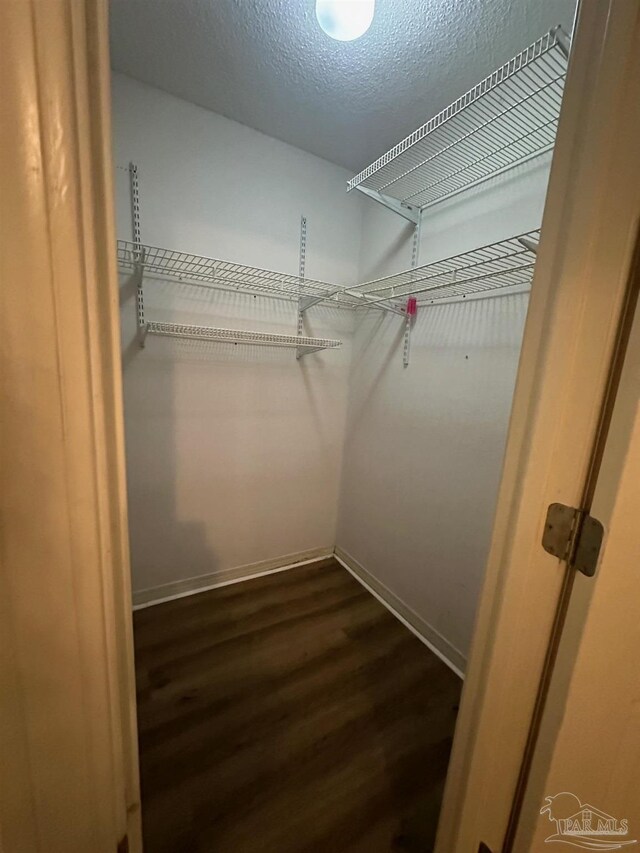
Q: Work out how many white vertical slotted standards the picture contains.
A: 3